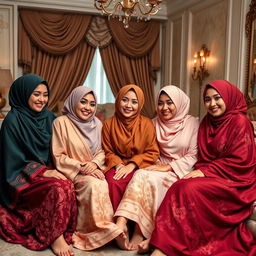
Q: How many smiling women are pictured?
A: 5